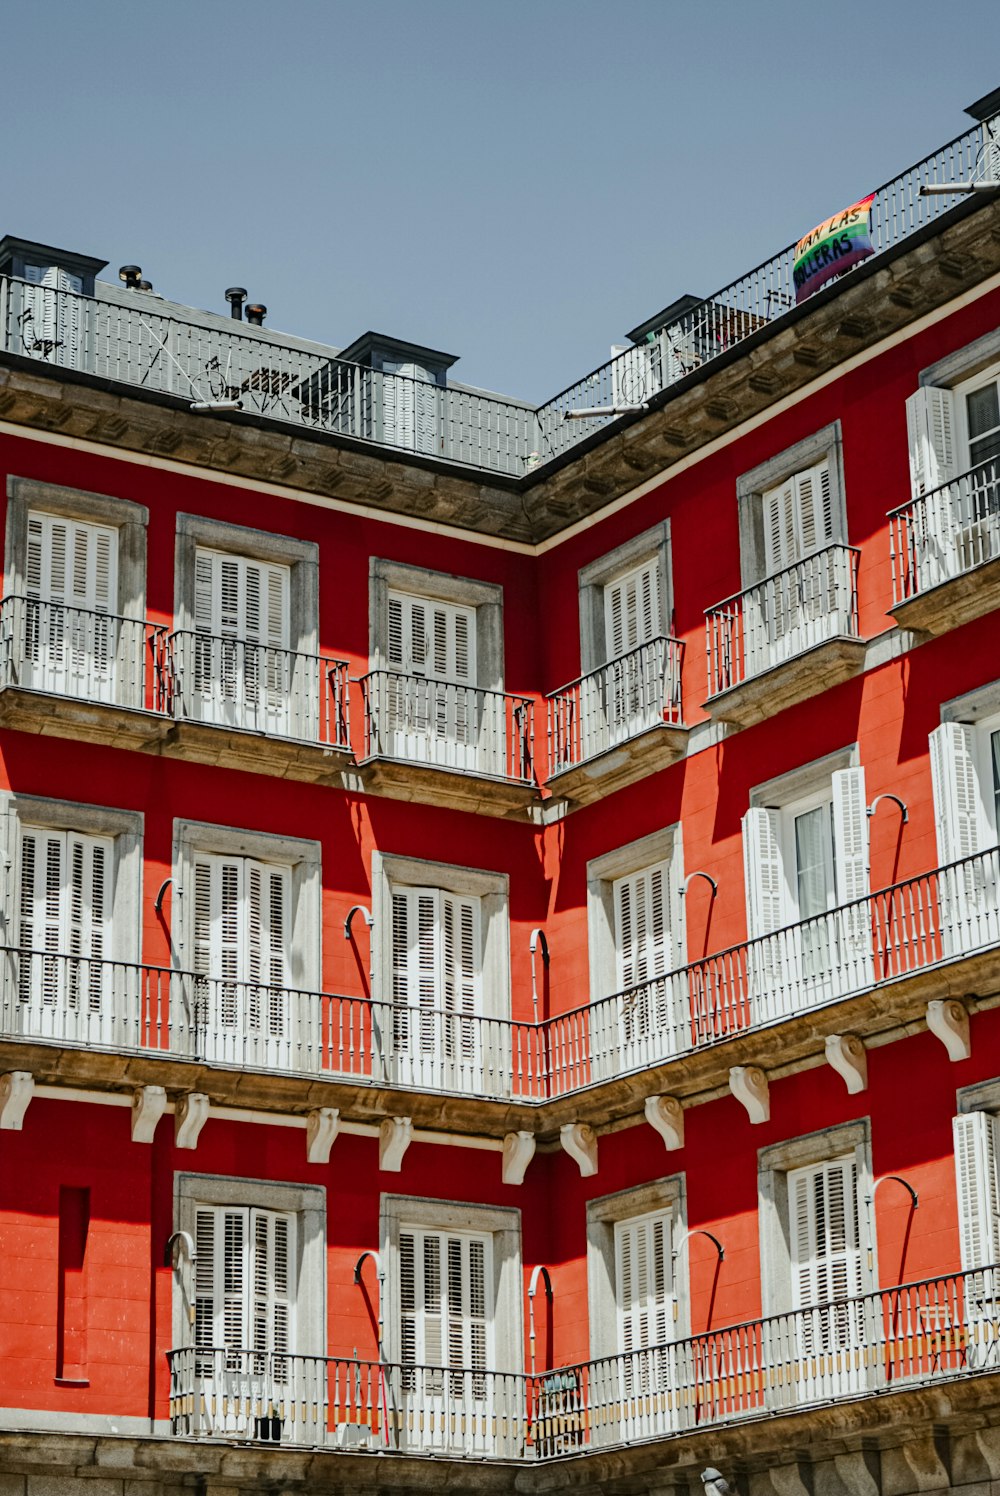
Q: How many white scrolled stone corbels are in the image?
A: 11